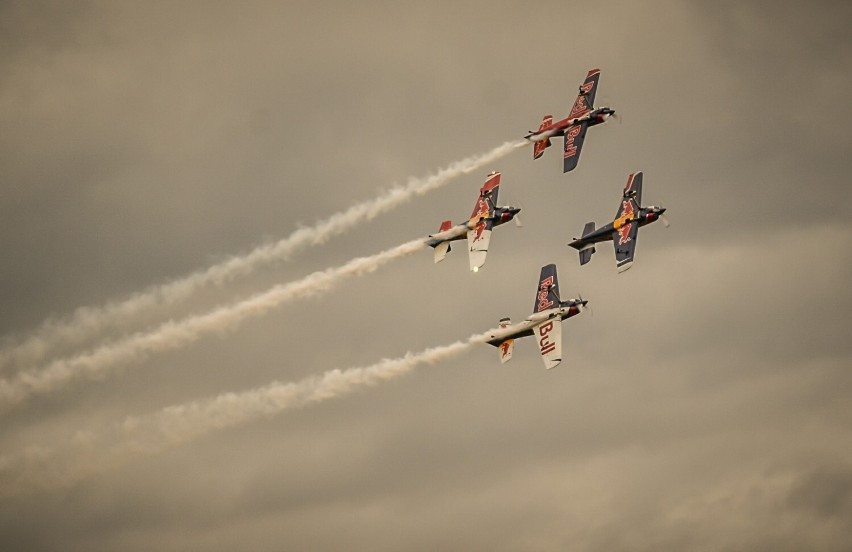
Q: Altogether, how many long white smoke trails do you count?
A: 3